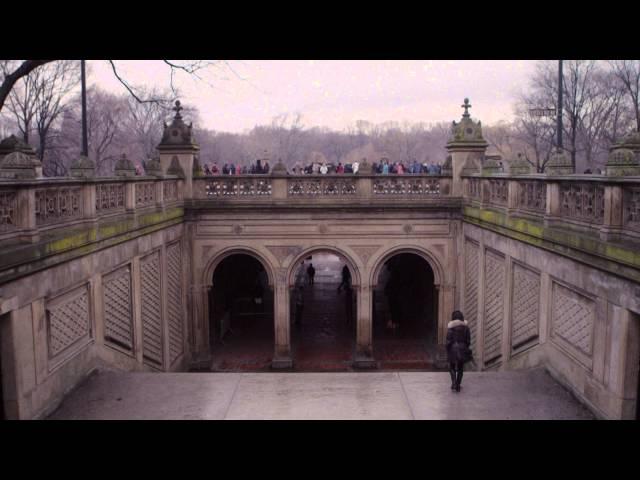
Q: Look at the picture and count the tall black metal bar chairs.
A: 0